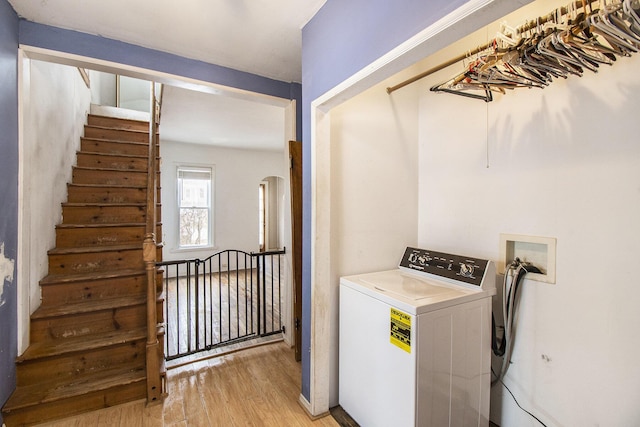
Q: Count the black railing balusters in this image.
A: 15